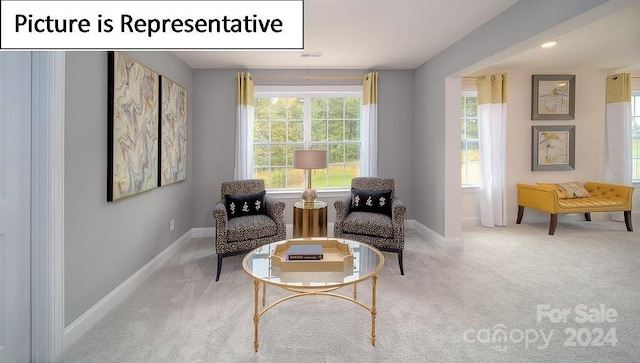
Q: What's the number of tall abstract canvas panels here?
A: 2